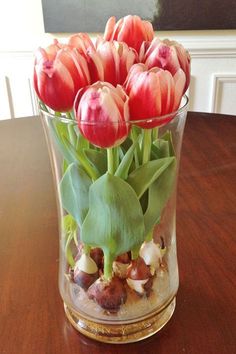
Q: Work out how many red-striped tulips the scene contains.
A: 7